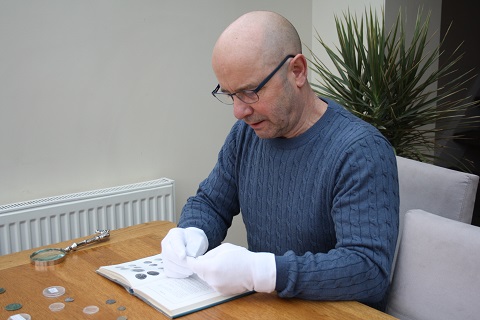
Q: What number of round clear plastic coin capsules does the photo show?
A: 4